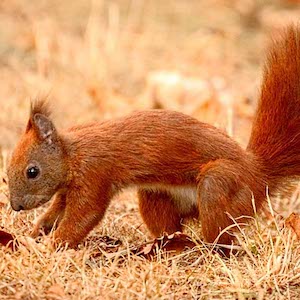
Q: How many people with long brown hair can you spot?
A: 0